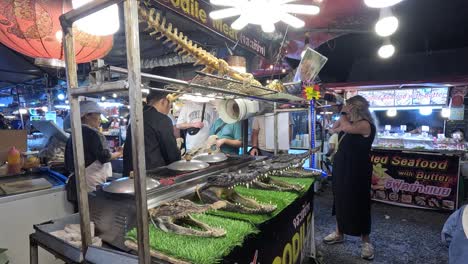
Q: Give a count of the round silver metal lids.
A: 3